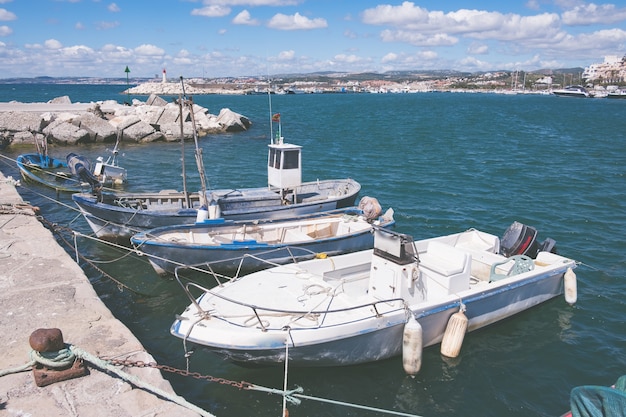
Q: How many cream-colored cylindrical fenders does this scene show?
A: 3